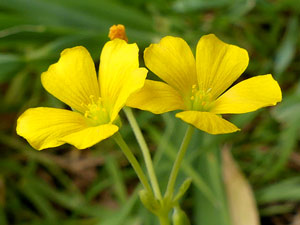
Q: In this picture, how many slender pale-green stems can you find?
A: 3